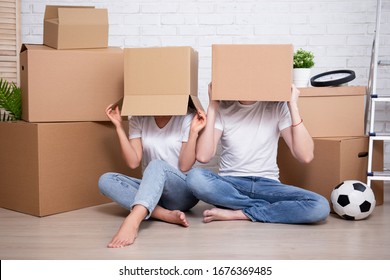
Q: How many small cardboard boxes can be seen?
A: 1